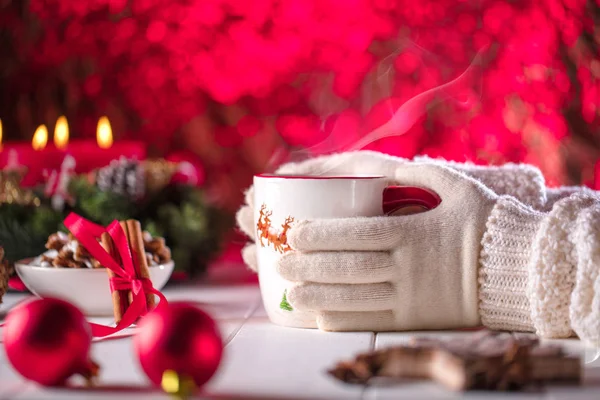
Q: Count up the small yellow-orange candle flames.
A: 4